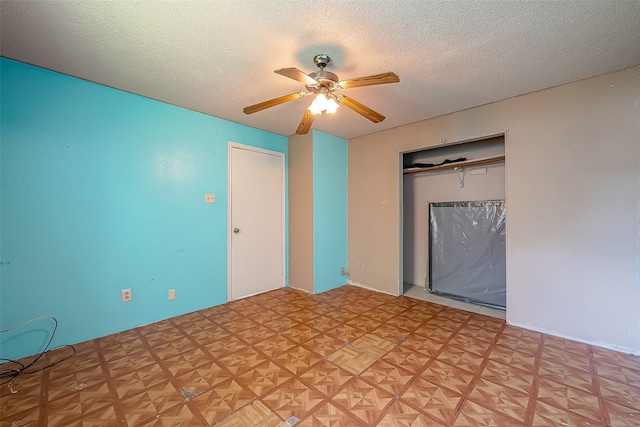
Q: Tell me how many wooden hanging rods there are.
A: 1